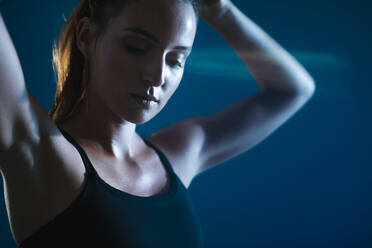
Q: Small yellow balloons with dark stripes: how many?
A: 0